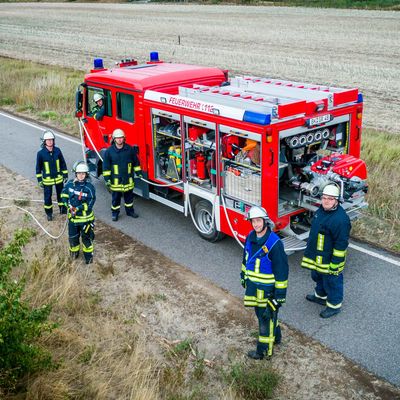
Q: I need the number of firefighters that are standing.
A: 5